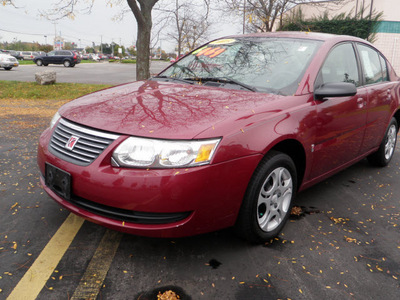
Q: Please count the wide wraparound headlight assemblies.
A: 2